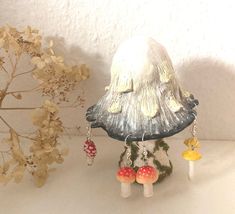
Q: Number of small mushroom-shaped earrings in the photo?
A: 4